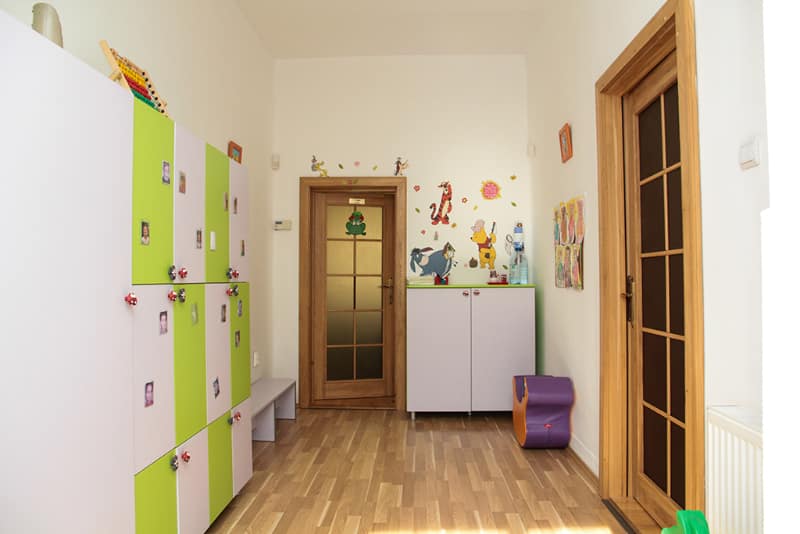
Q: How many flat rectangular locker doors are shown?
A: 12